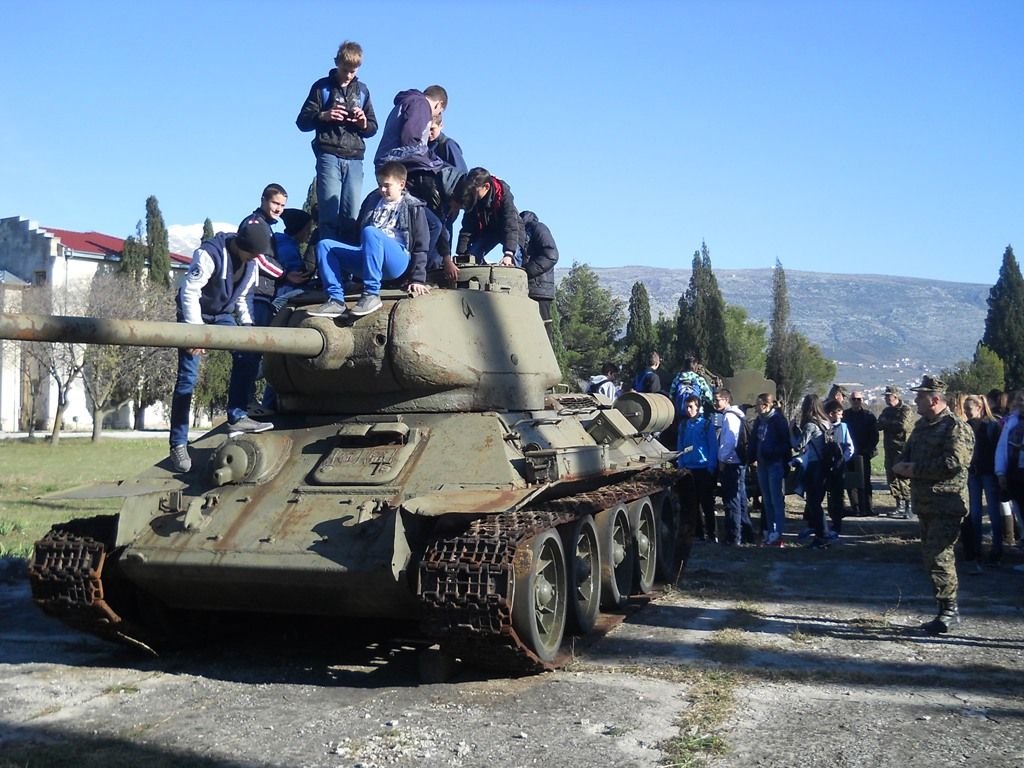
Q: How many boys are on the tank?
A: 10